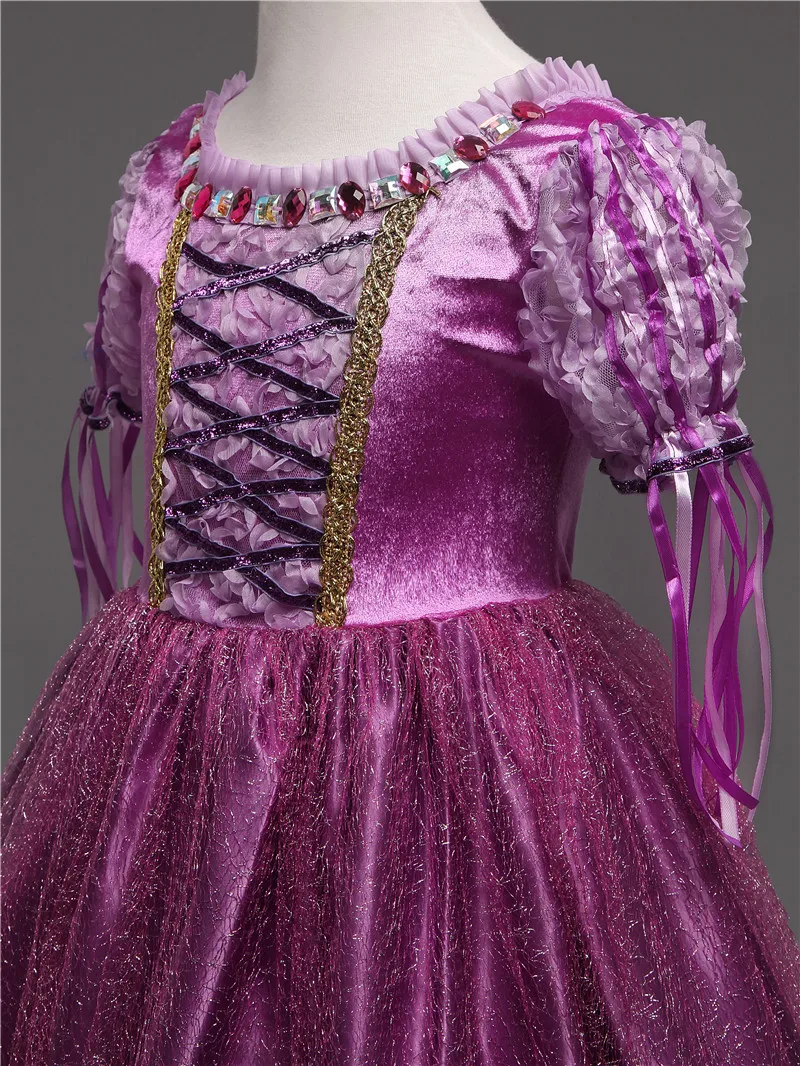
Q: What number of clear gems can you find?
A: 9